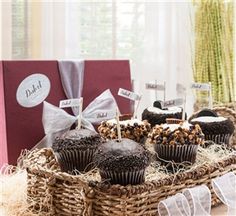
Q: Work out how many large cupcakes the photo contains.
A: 6